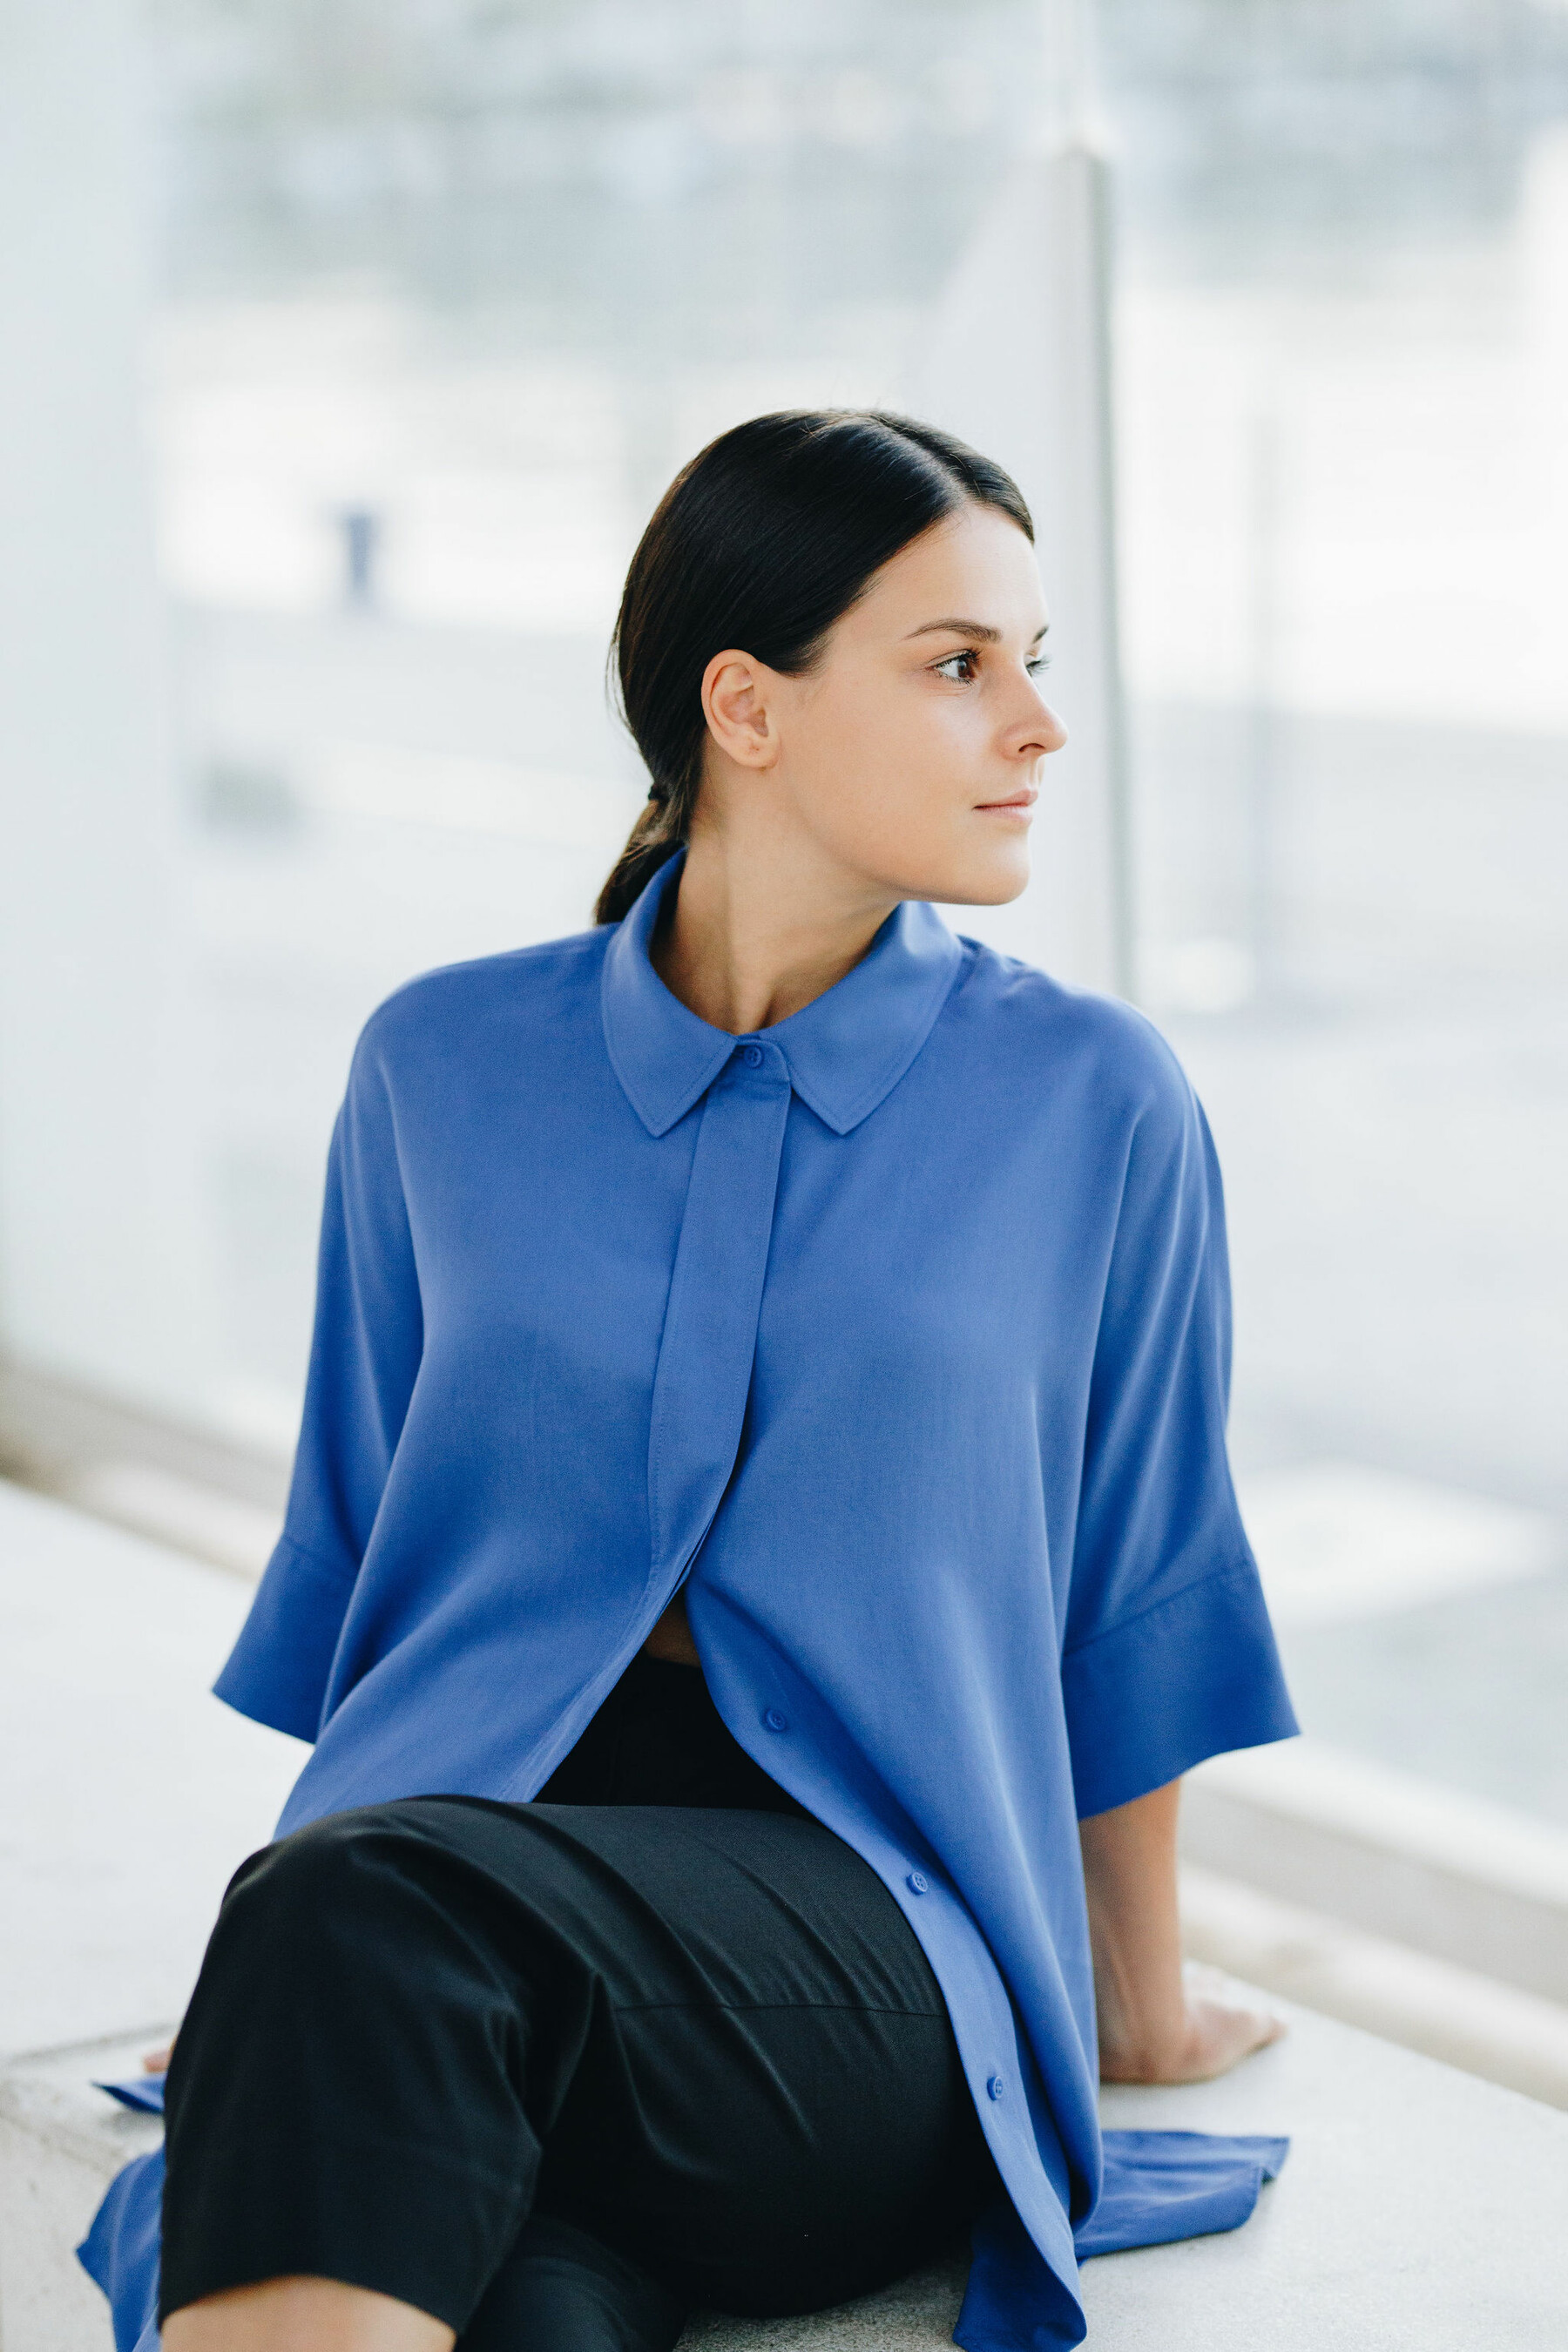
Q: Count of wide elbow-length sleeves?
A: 2